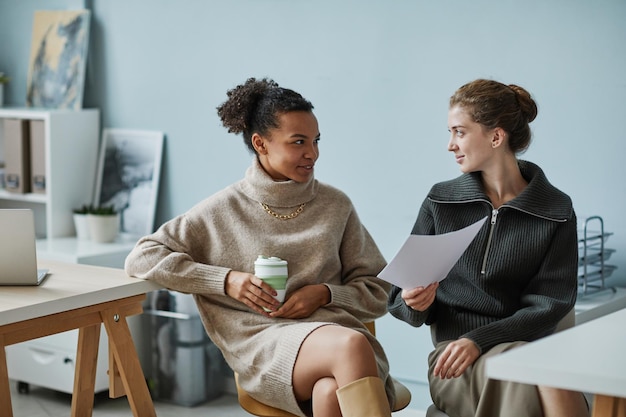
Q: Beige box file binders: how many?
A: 2